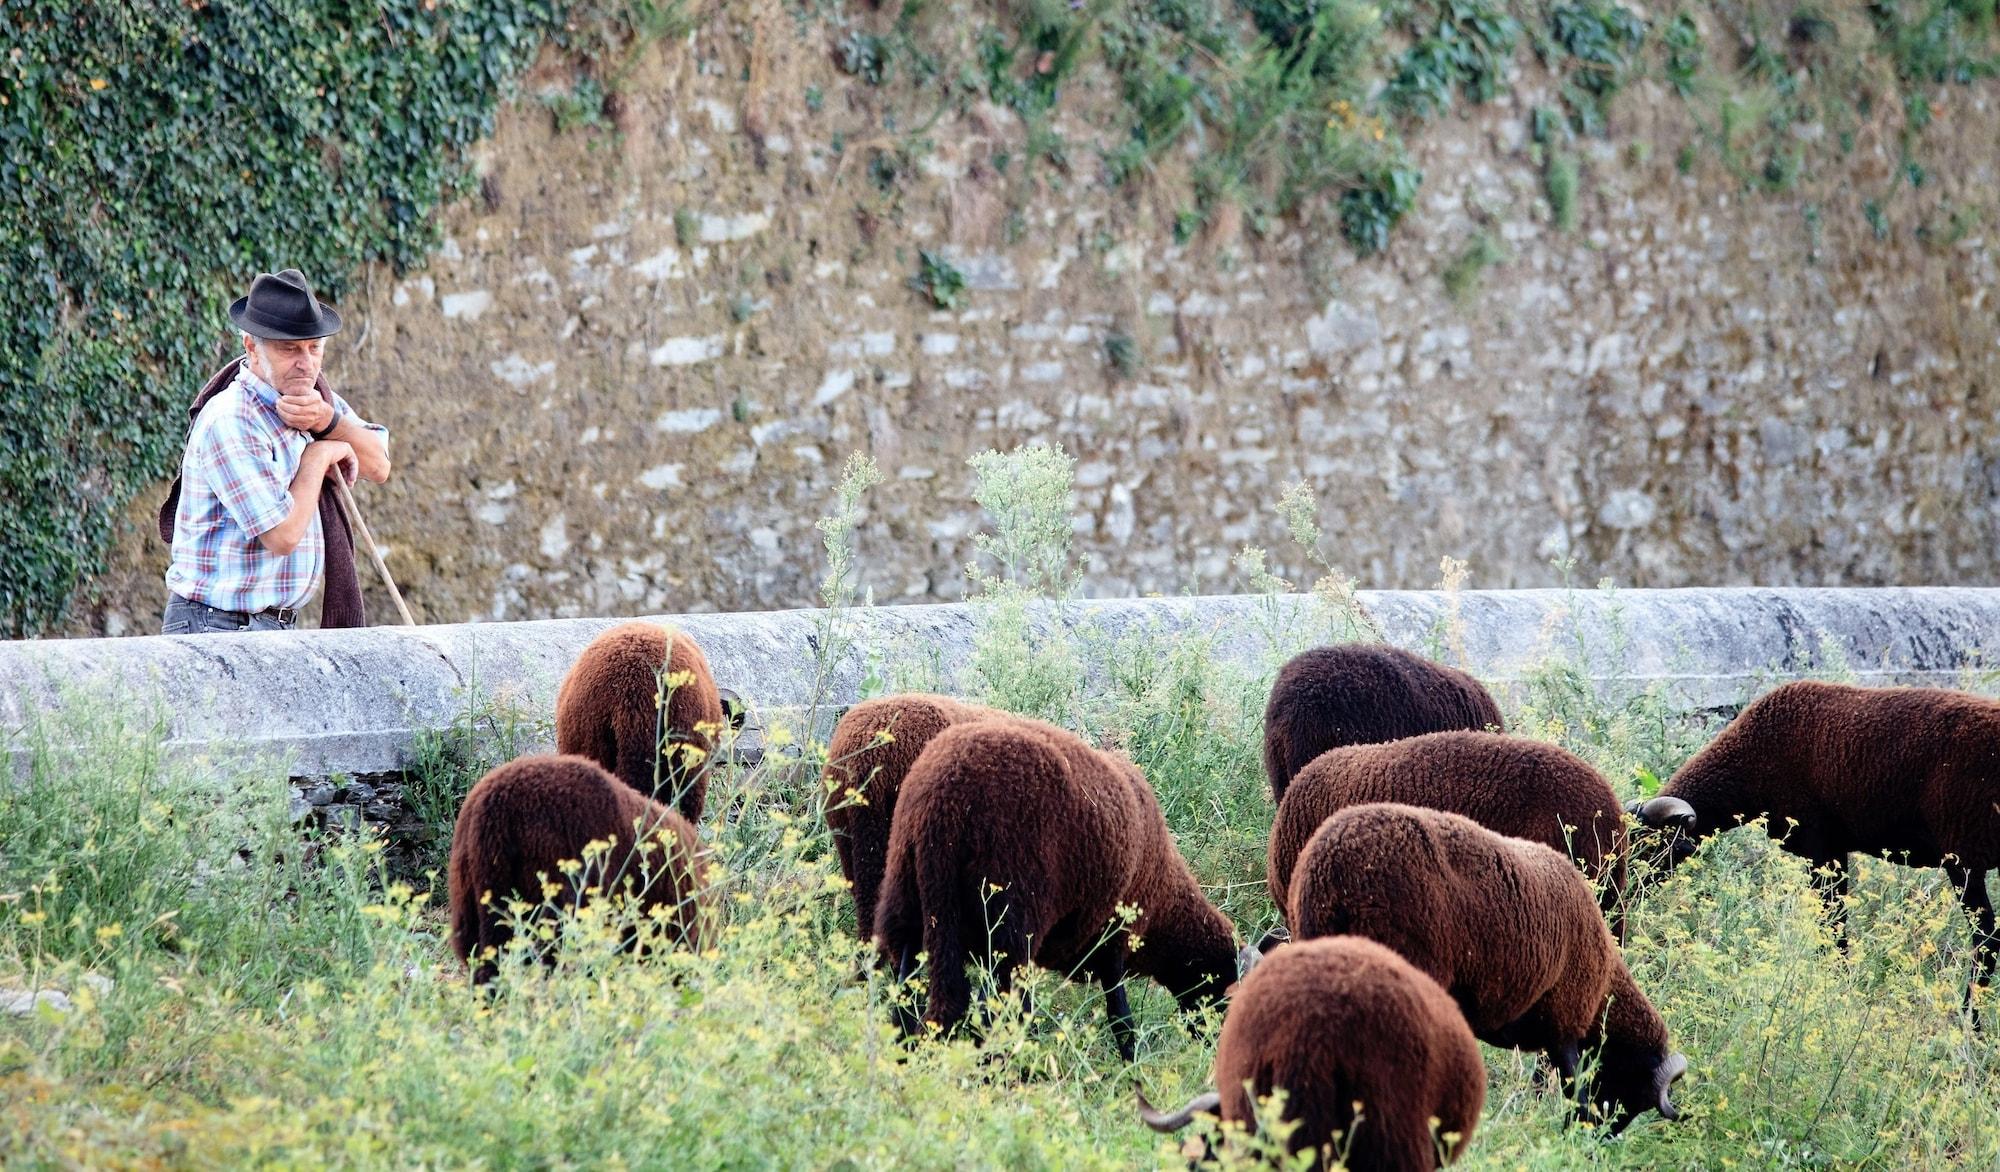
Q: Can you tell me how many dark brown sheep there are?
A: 9